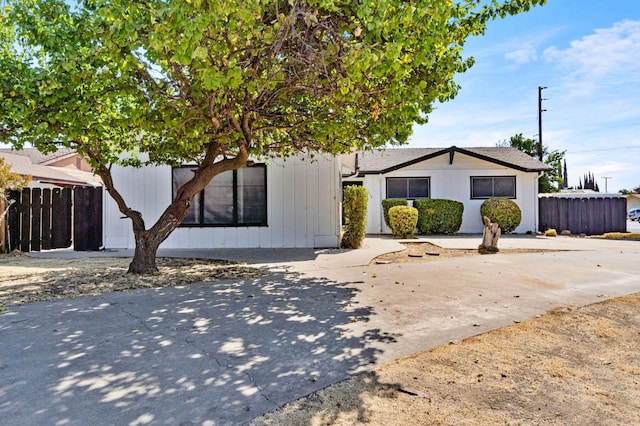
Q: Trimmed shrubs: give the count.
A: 5